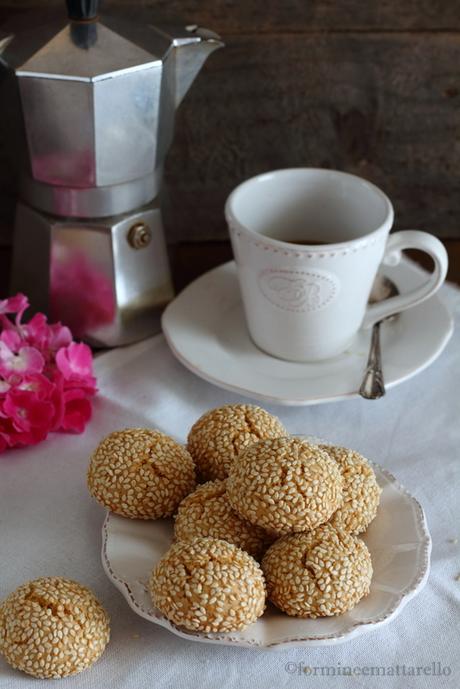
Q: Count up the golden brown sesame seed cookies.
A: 8